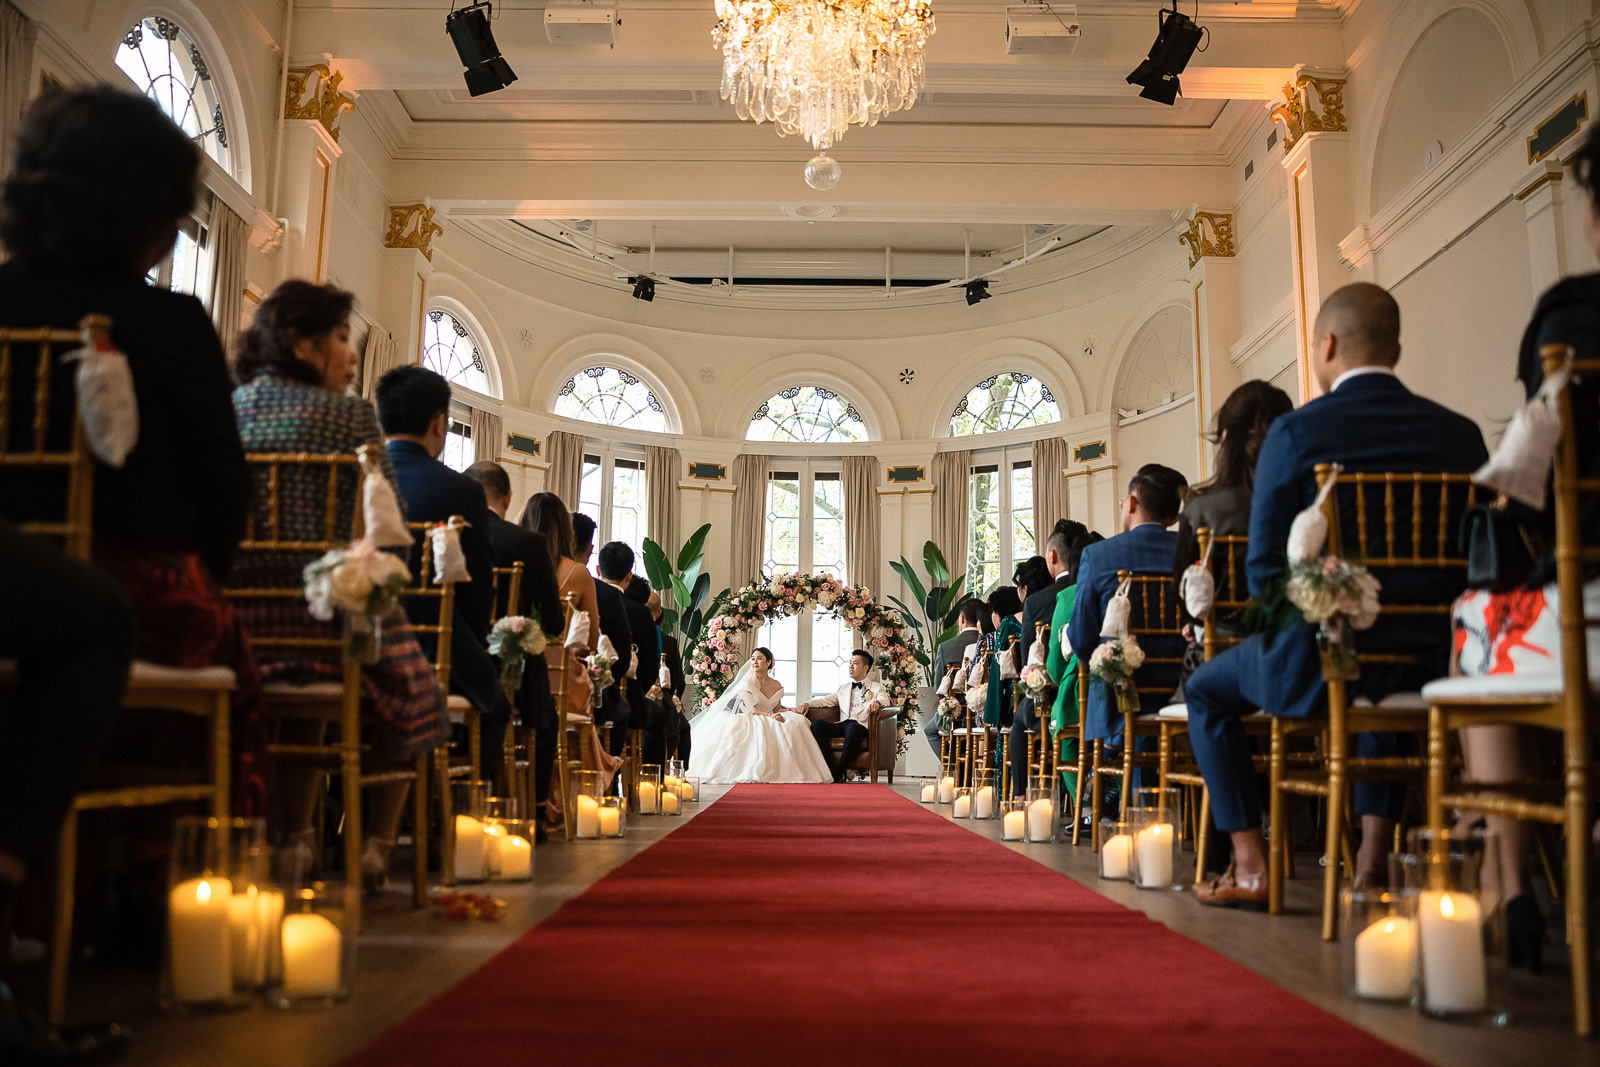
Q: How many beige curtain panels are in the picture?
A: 10